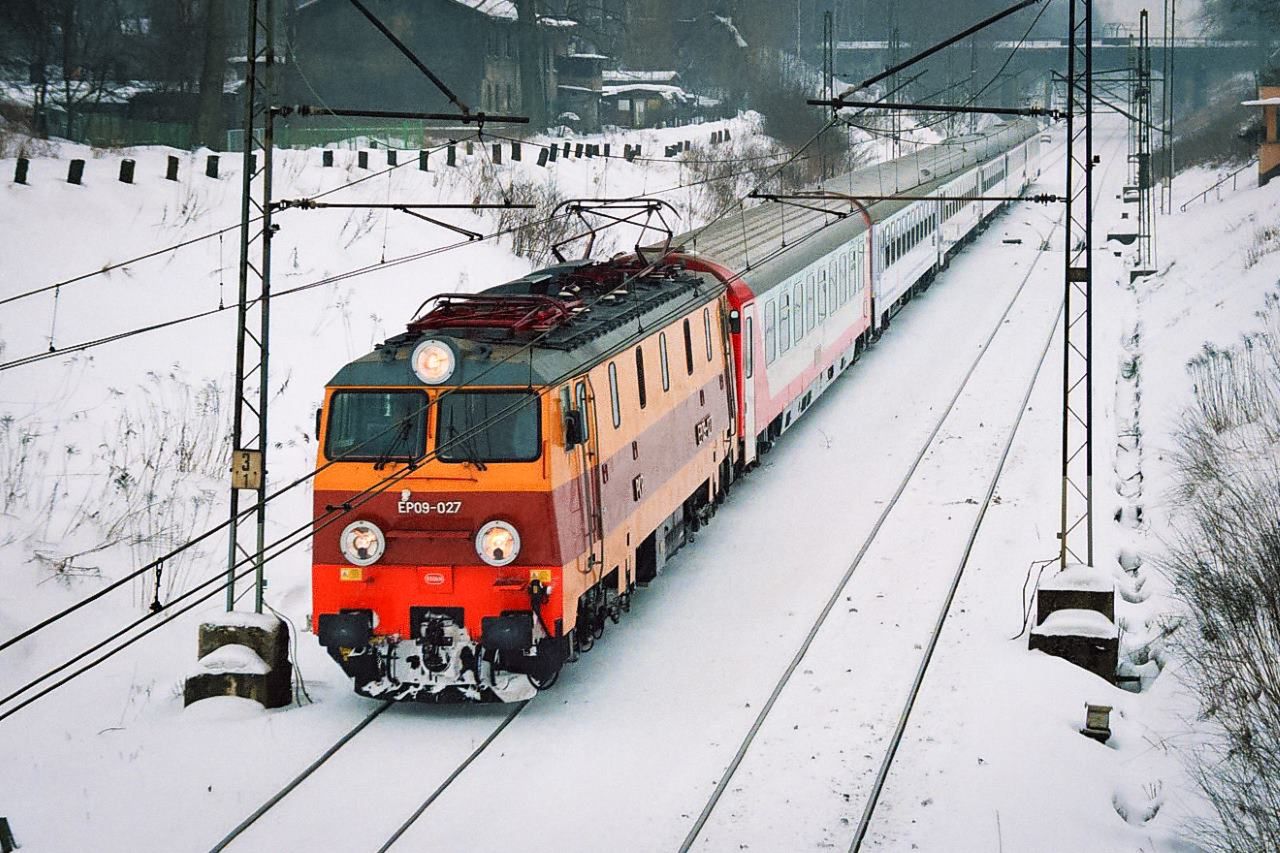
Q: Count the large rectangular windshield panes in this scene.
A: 2